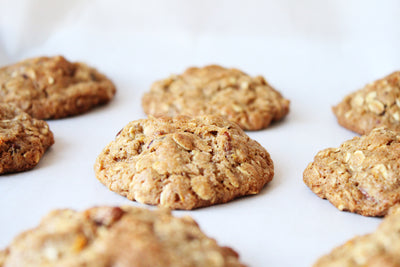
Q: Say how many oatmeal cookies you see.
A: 8